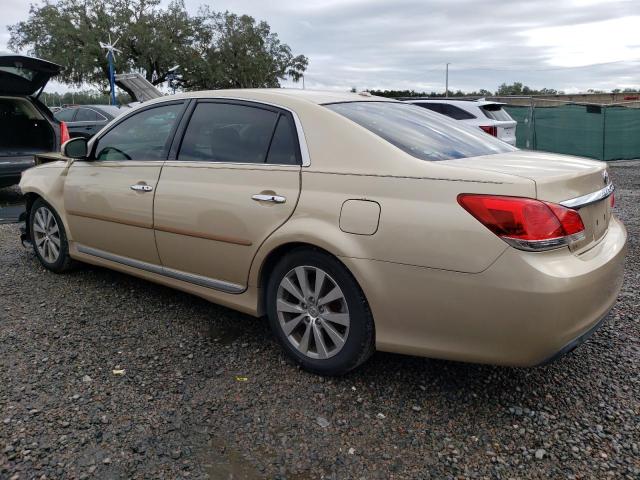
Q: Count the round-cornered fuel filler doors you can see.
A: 1